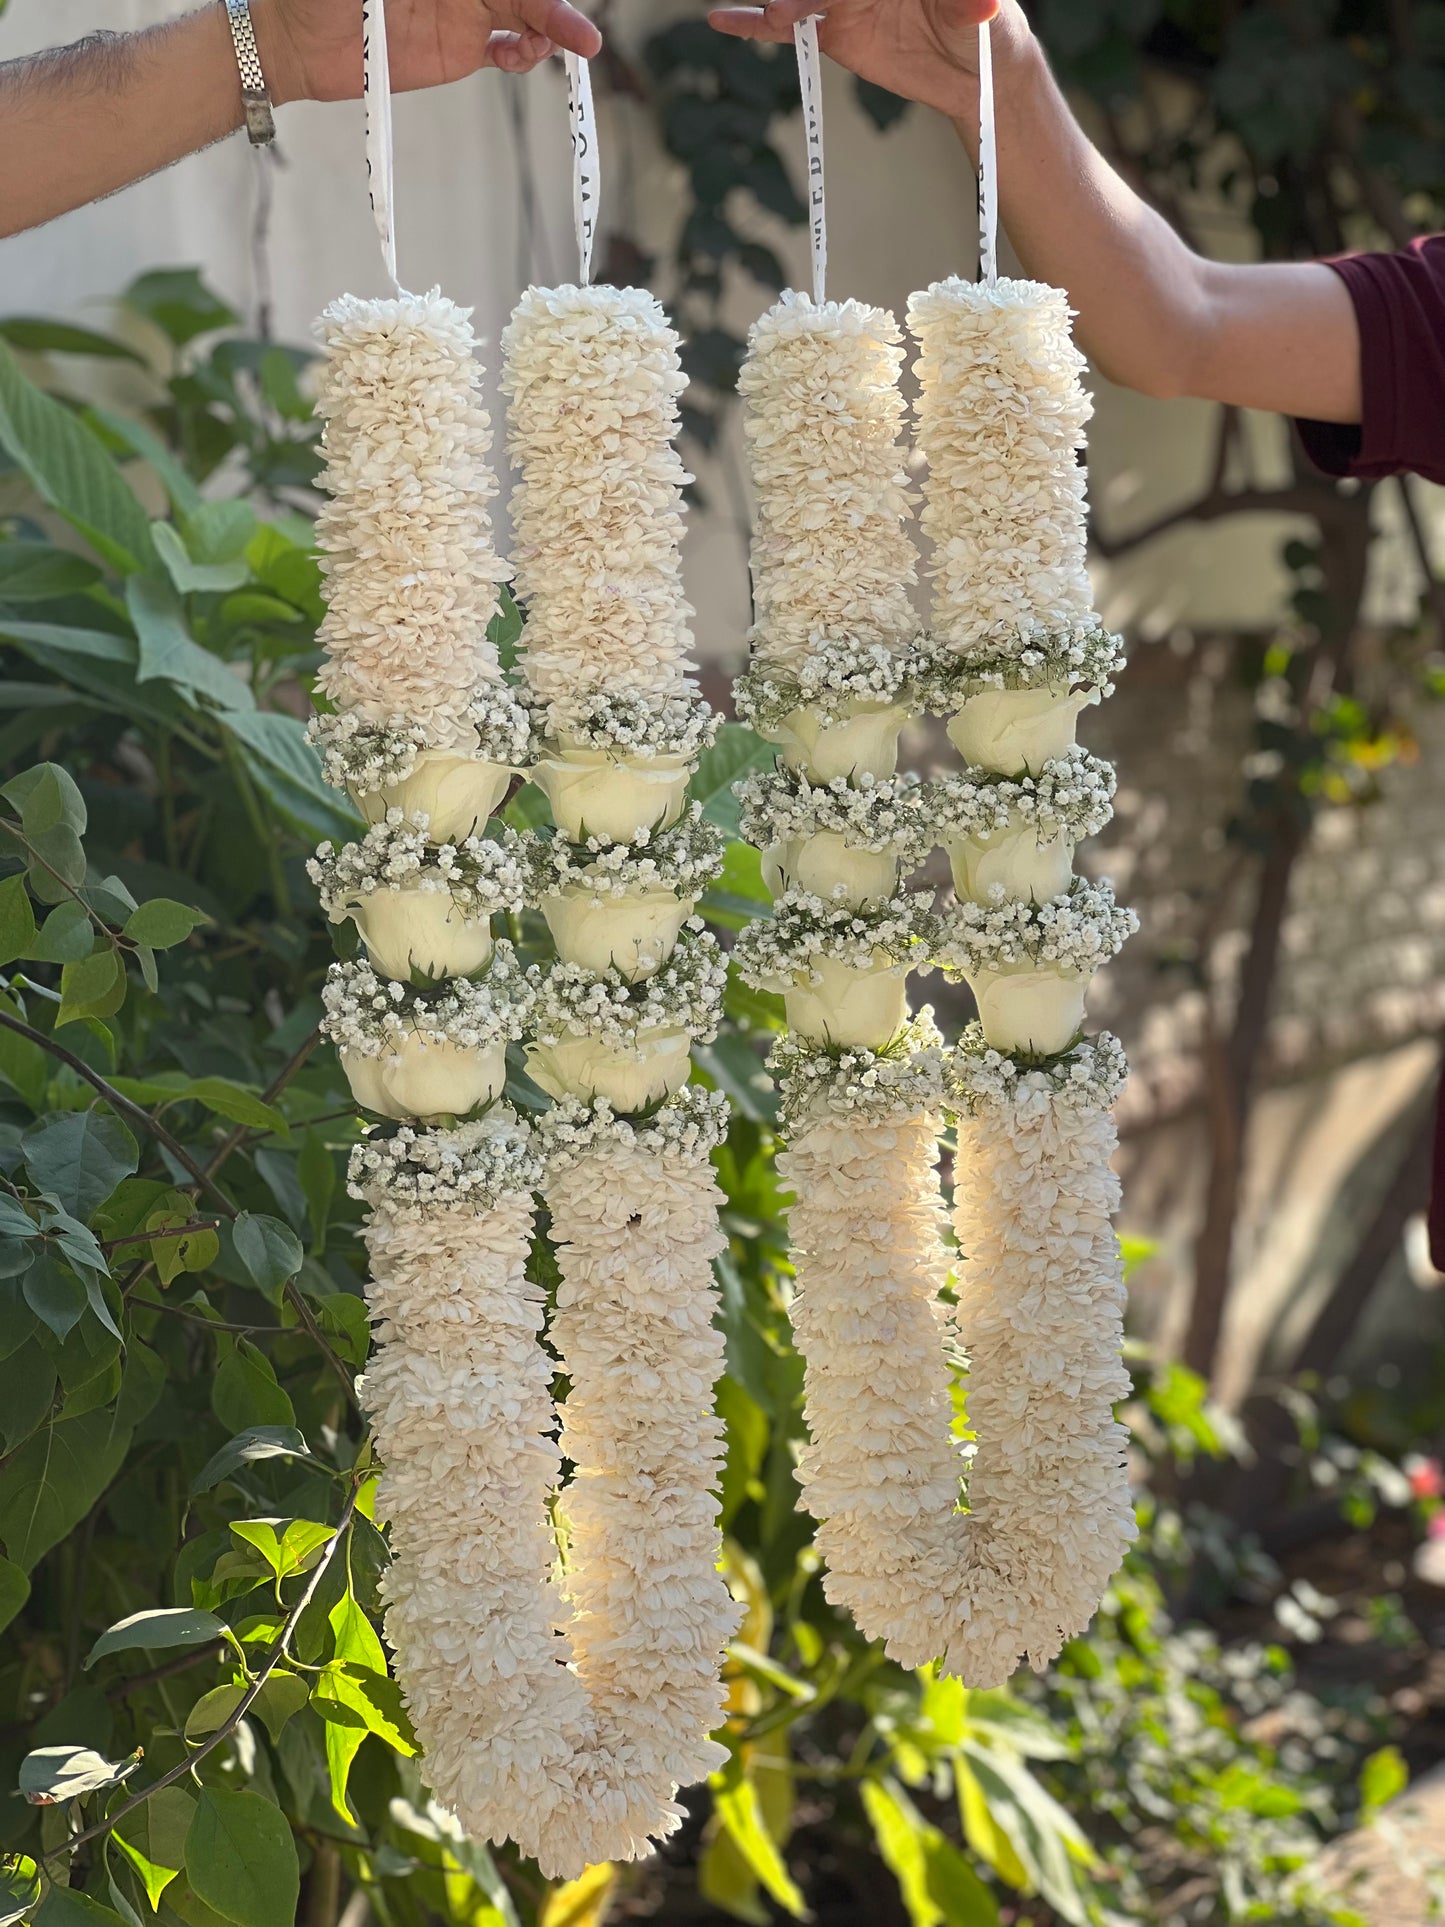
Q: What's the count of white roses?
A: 12